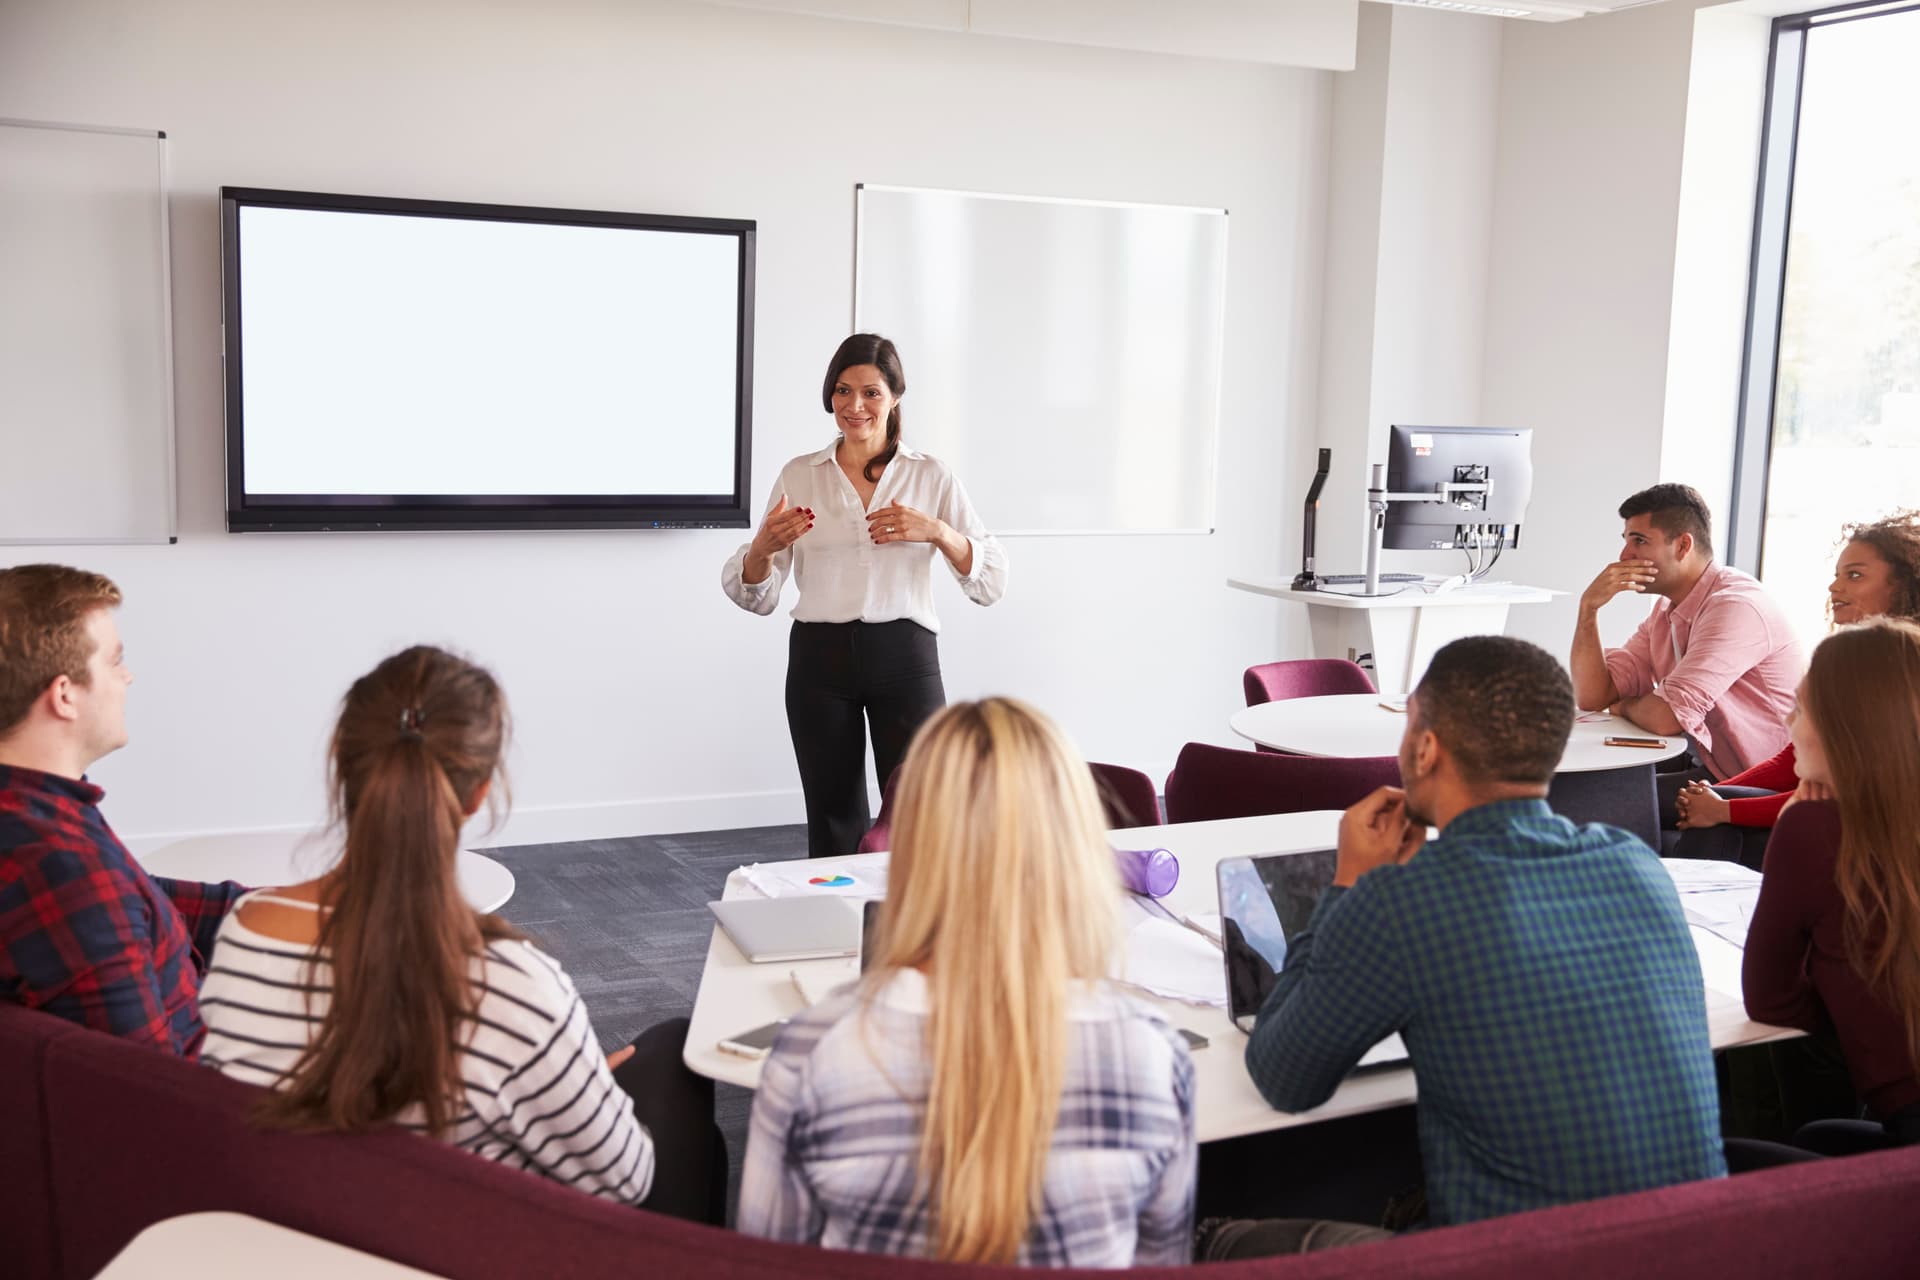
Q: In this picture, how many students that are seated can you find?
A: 7